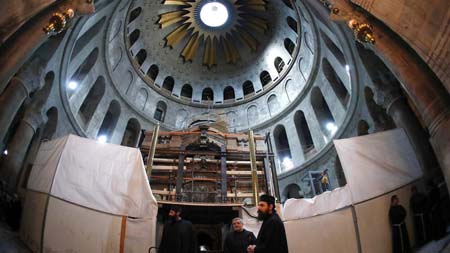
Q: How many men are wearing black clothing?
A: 5